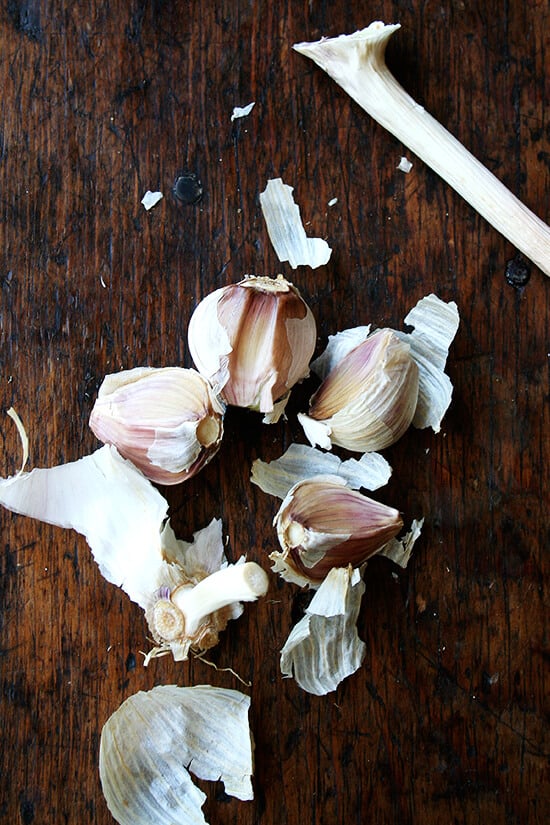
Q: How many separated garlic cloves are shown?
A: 4